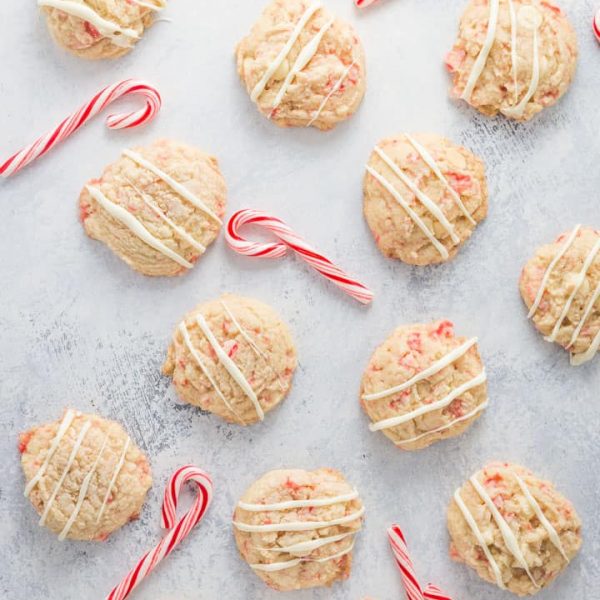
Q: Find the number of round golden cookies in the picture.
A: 11